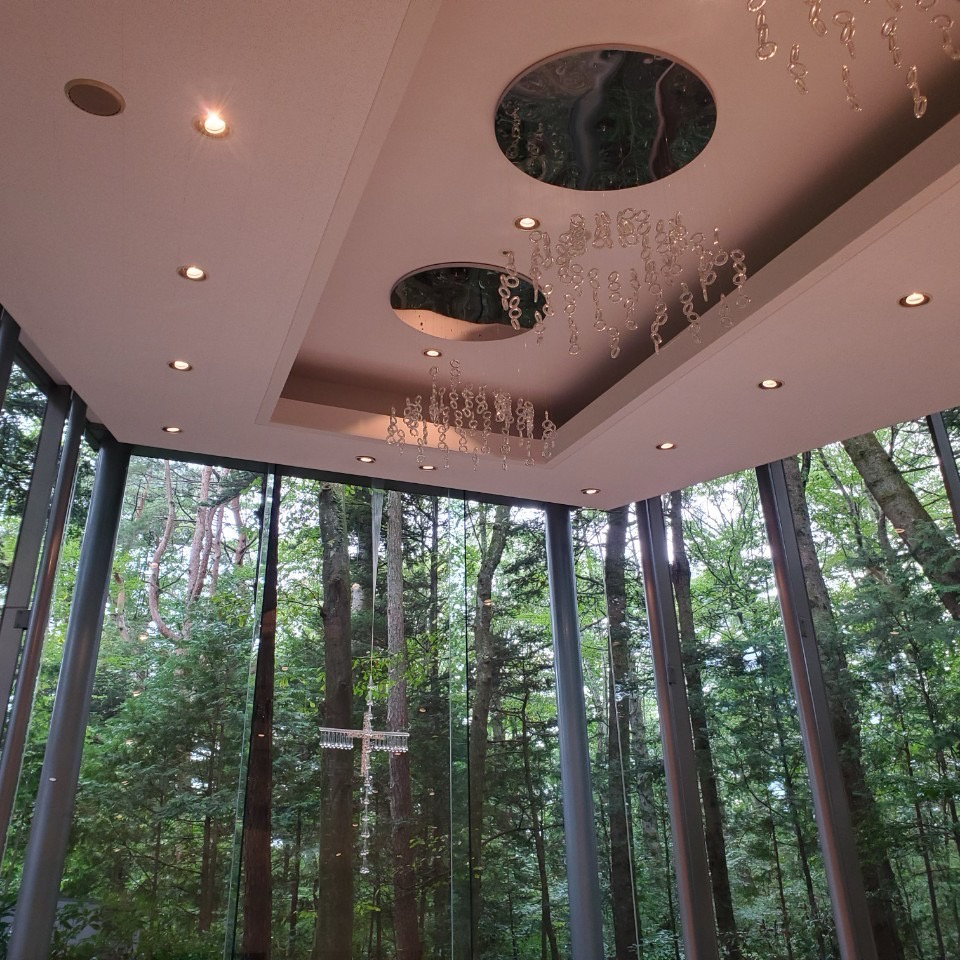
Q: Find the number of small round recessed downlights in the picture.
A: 12